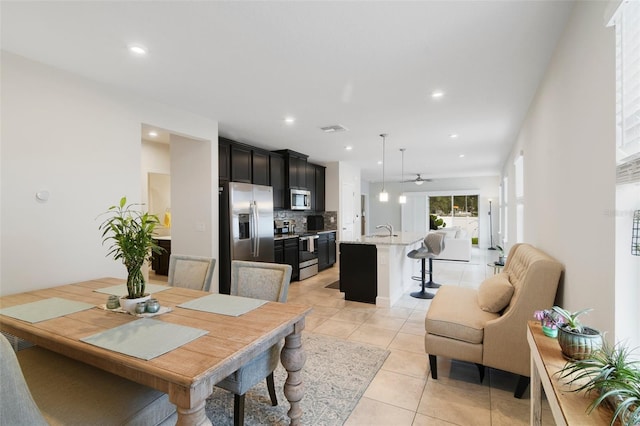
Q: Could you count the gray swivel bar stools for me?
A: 2